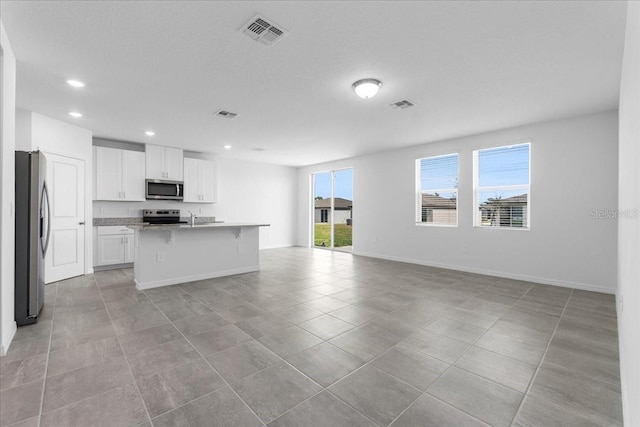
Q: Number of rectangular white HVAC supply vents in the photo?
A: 3